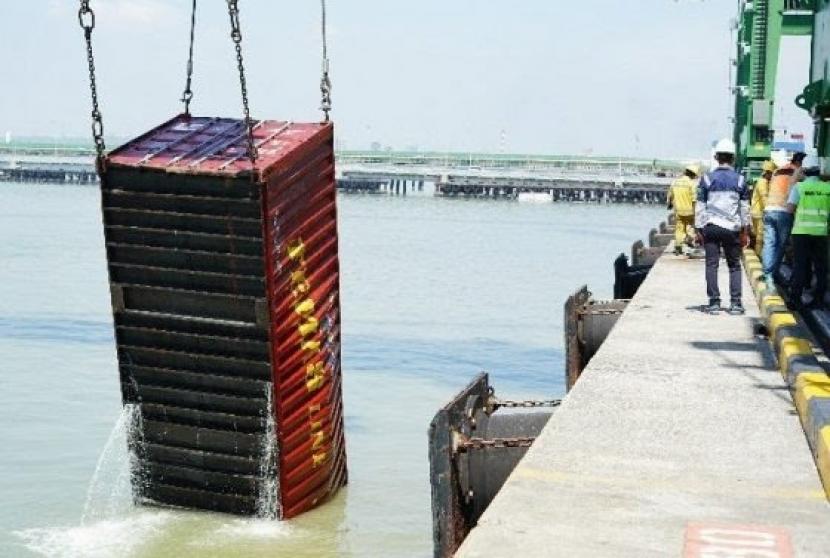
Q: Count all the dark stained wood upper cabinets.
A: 0